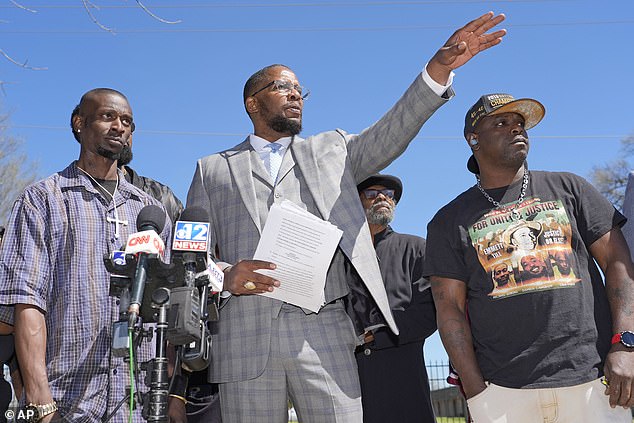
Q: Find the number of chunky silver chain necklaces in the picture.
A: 1